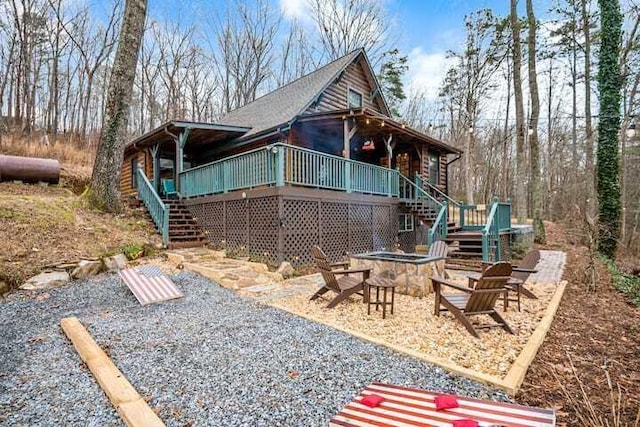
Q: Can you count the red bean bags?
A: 3